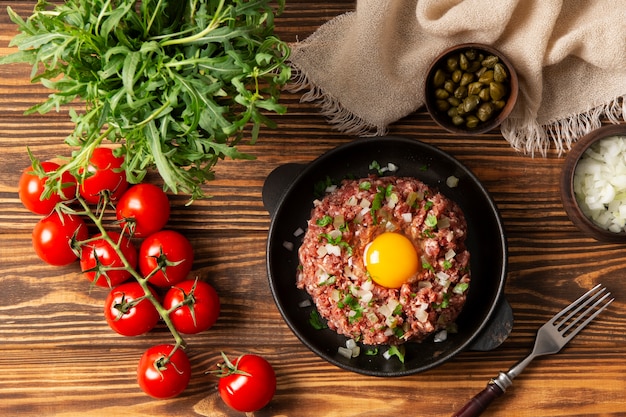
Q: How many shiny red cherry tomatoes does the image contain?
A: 10